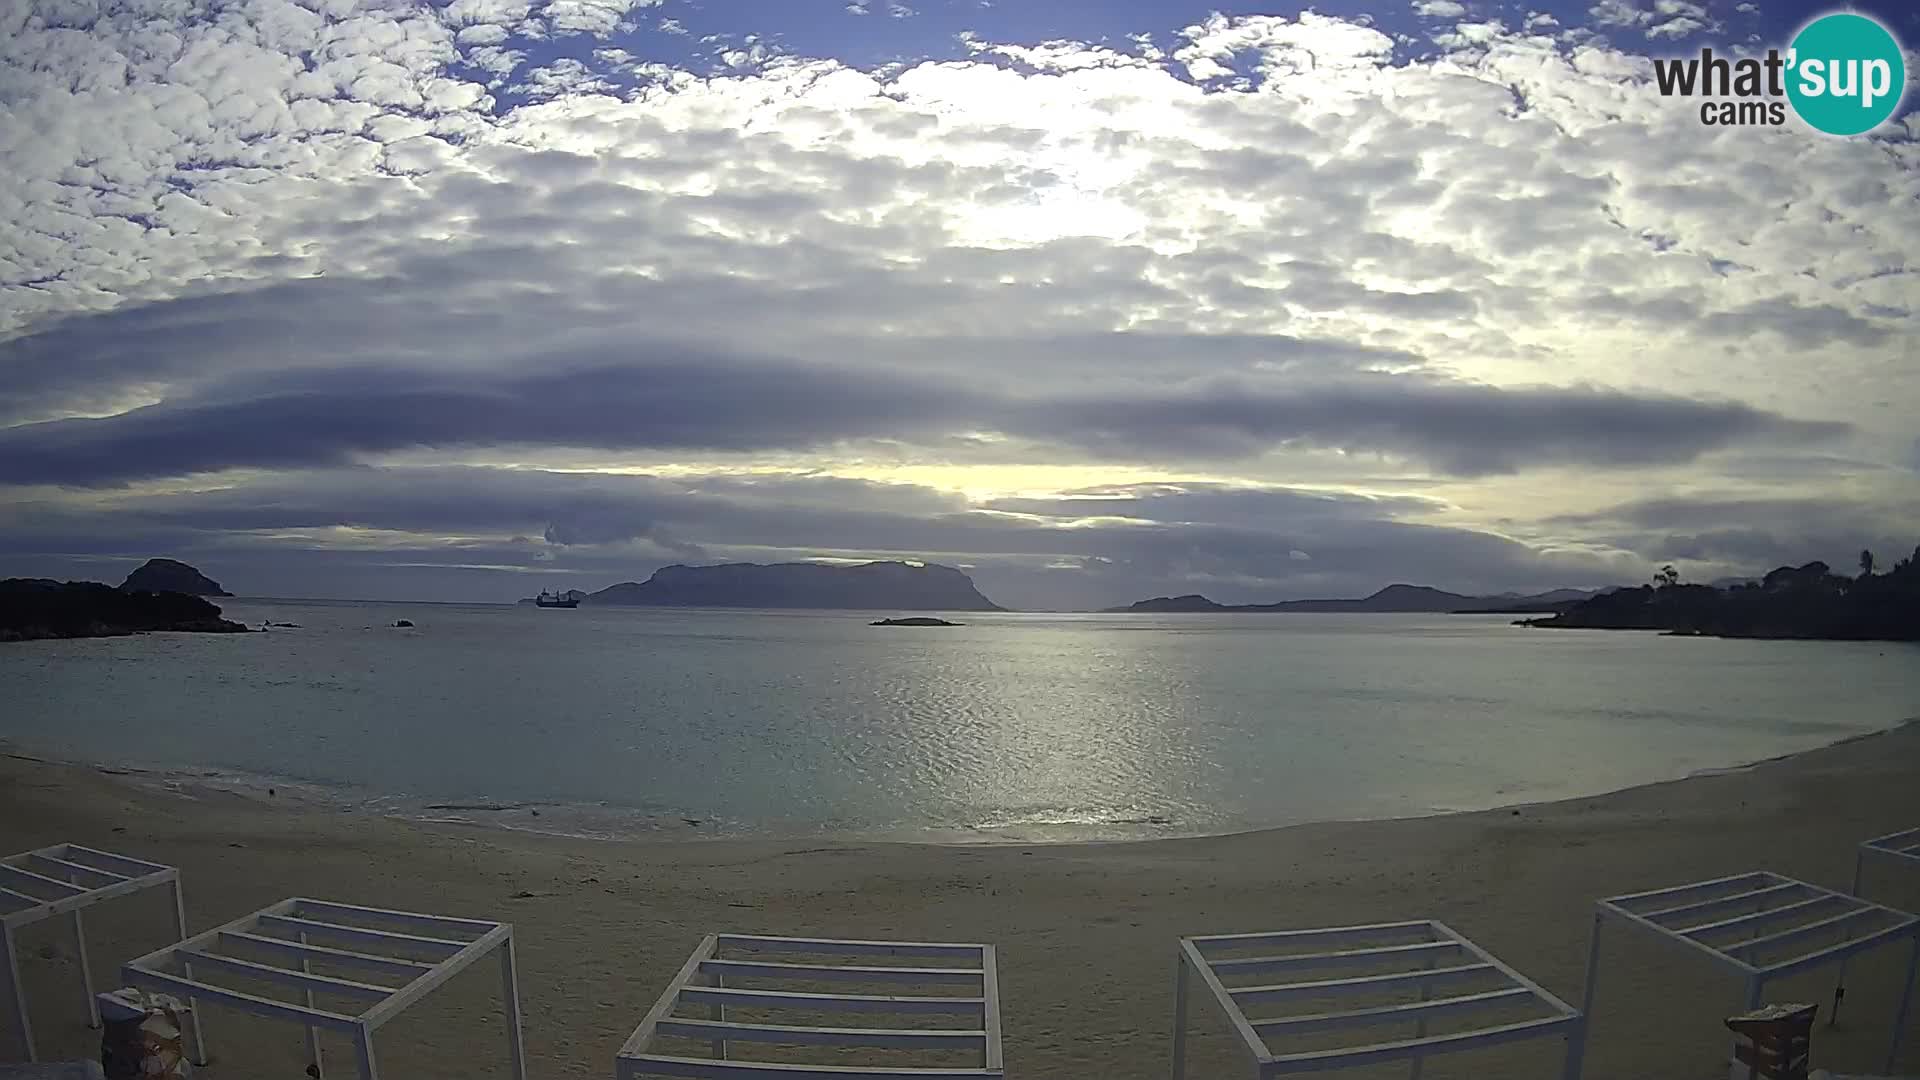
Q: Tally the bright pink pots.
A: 0